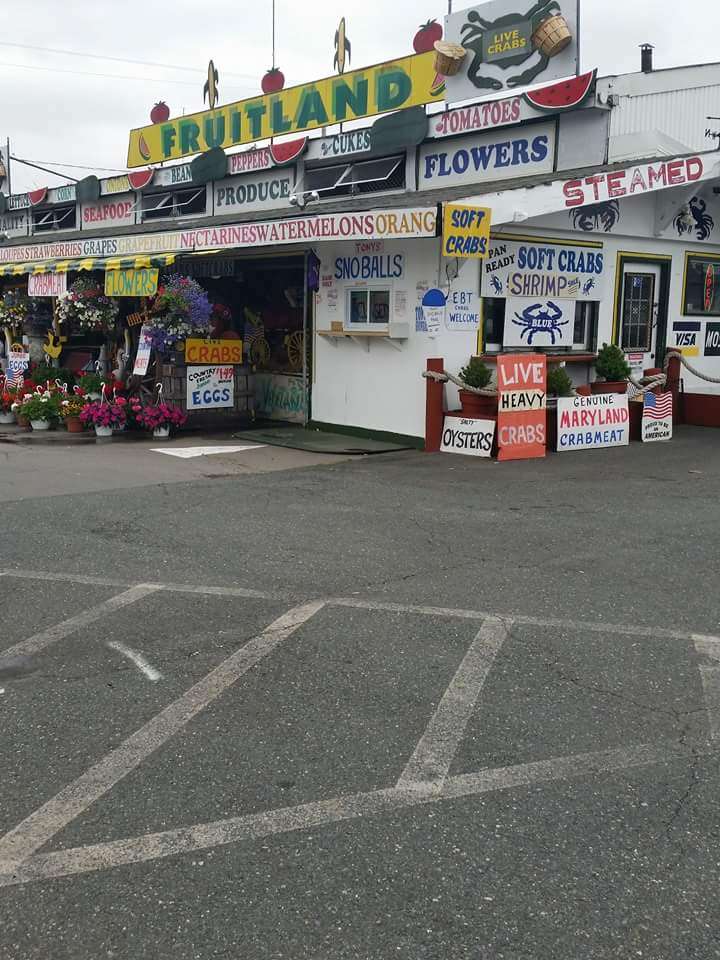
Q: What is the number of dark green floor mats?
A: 1